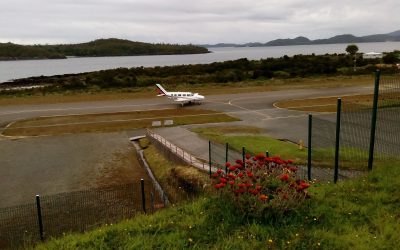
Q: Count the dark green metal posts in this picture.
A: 9